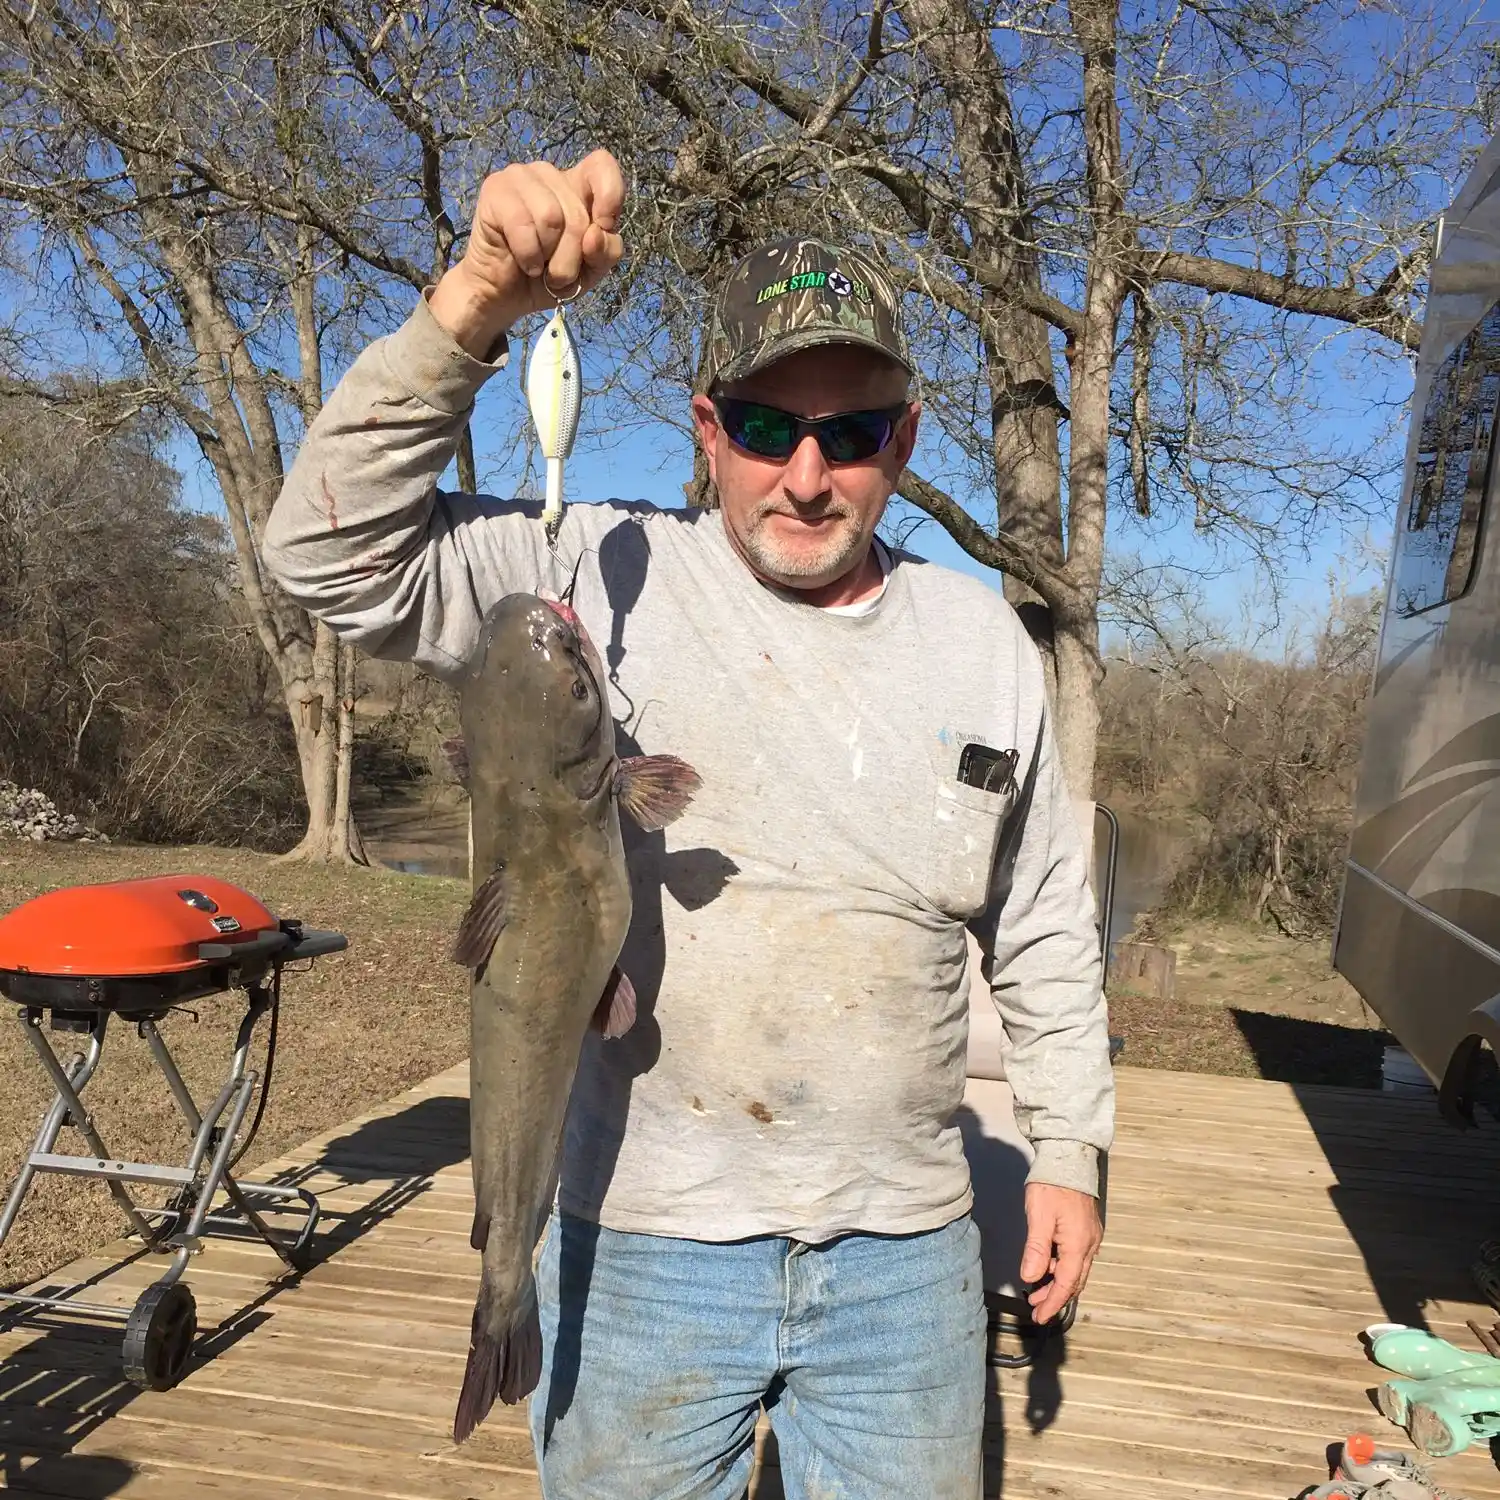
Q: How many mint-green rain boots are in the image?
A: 2